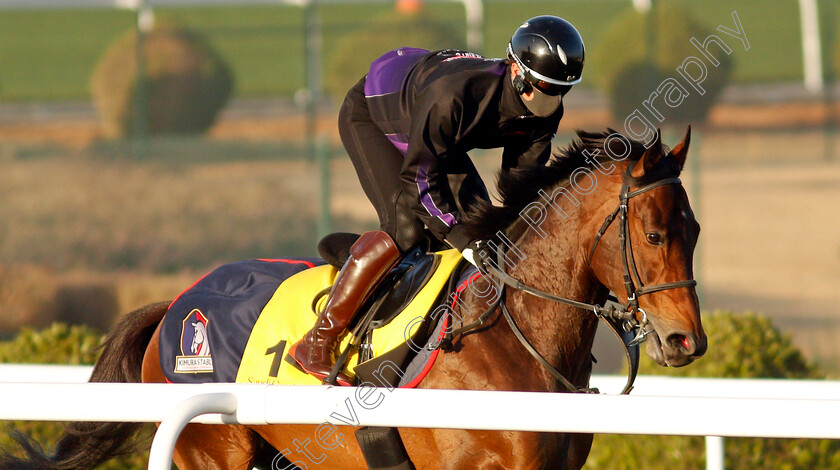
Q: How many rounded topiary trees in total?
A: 3